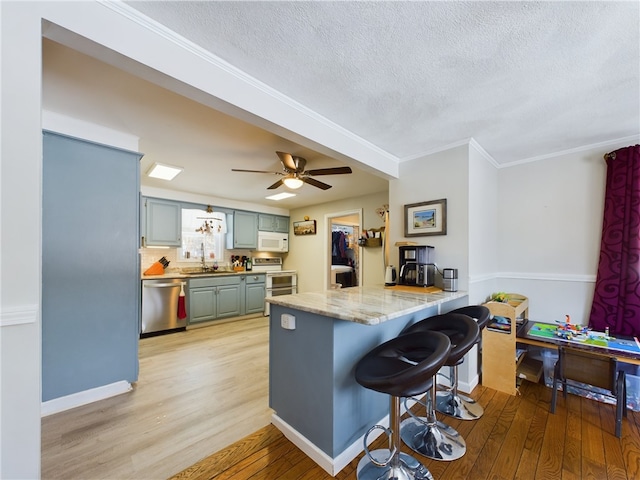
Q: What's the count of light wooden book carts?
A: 1